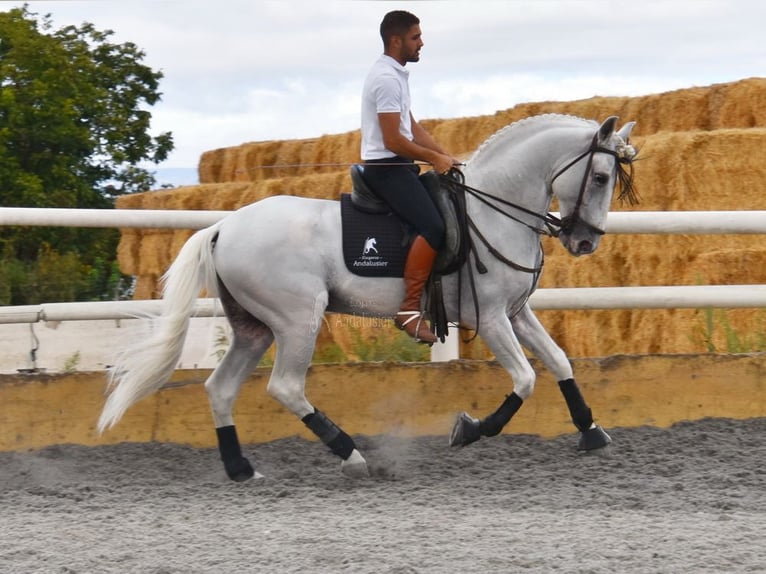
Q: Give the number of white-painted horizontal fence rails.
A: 2